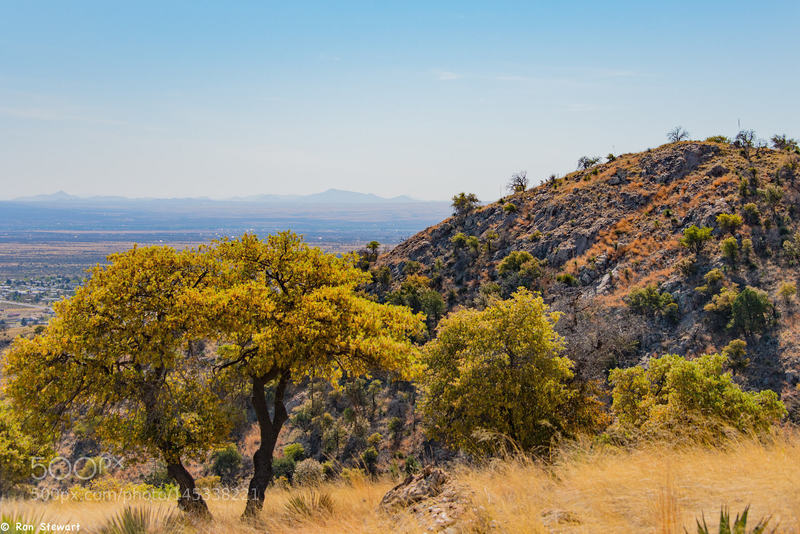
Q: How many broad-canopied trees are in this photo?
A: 2